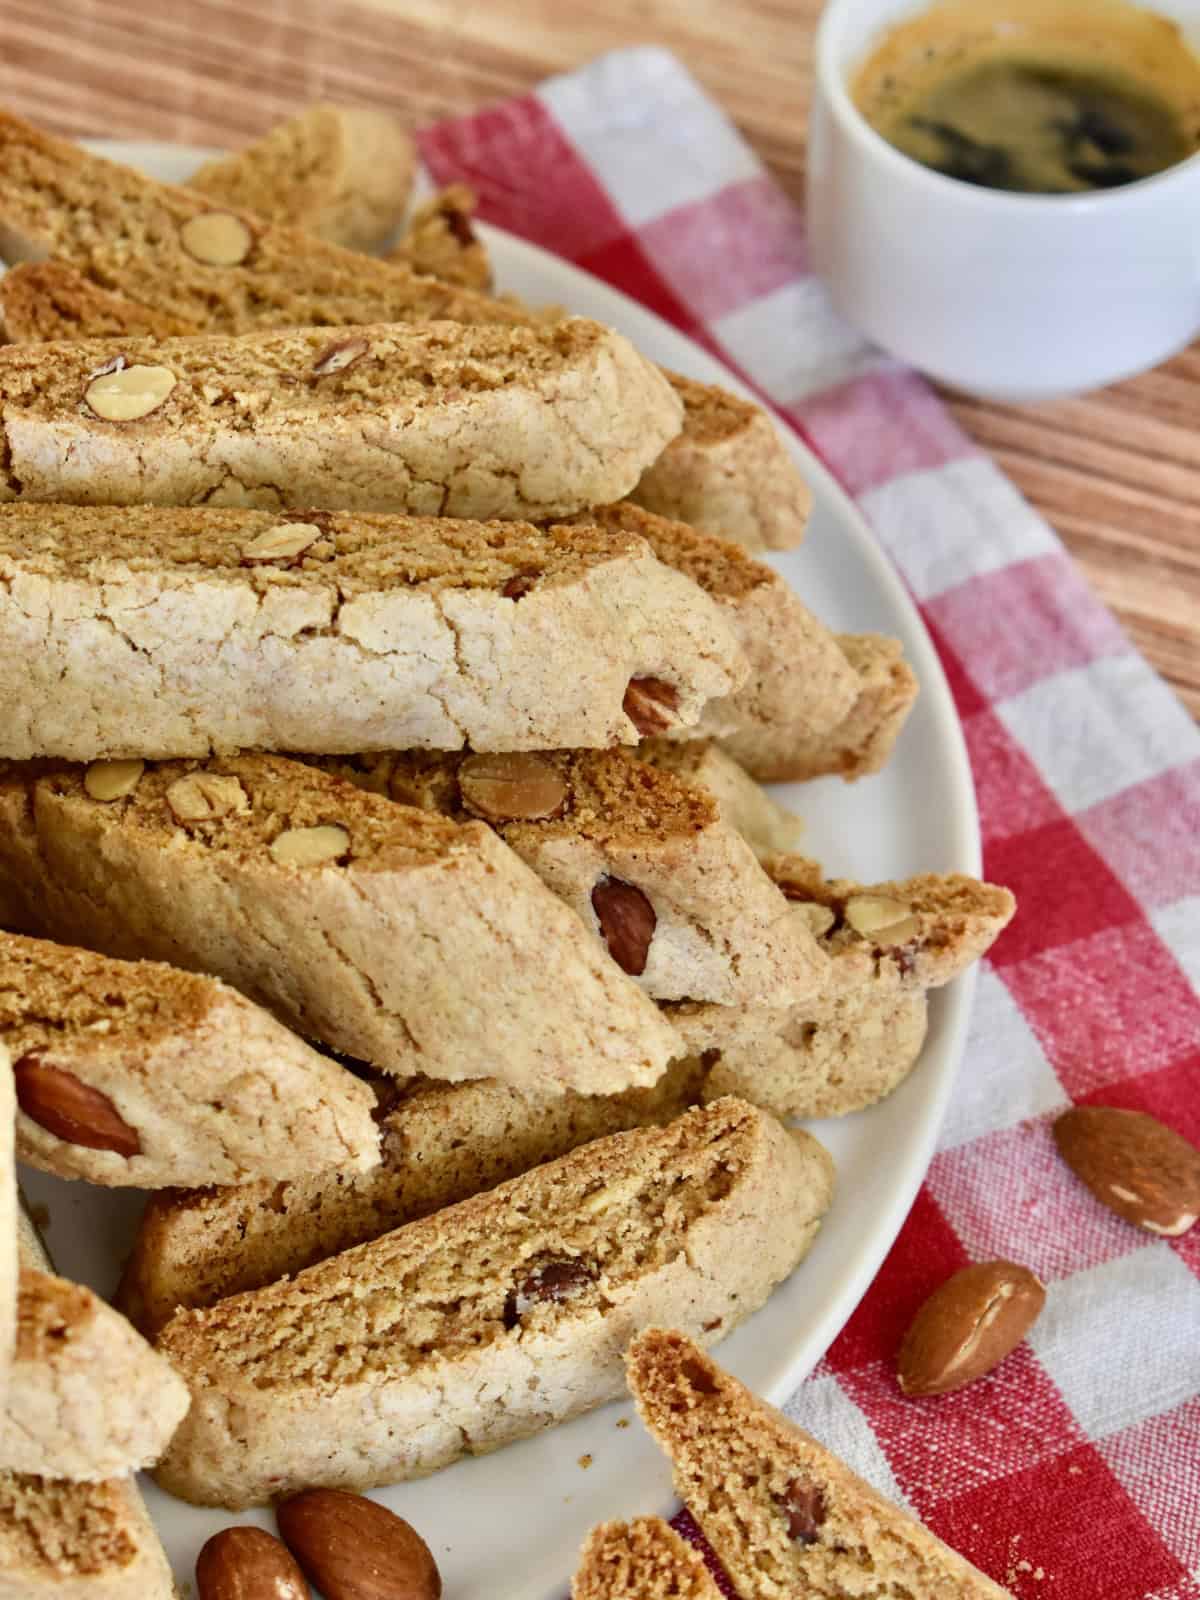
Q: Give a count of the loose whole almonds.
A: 4